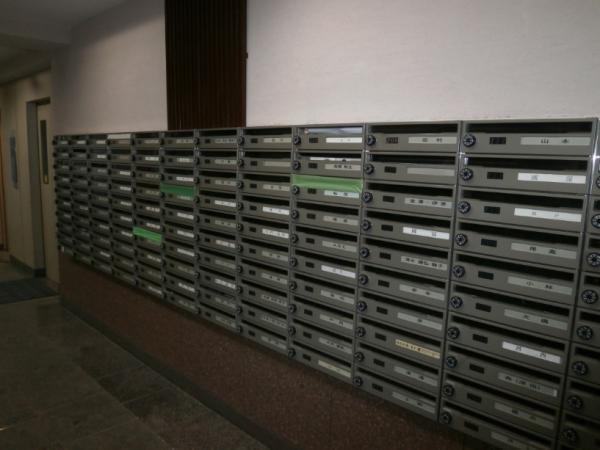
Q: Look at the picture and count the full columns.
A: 11